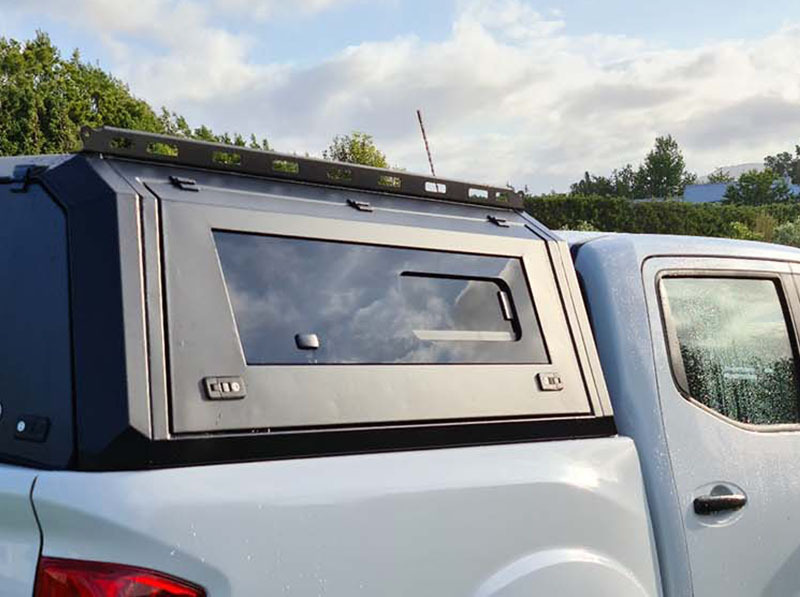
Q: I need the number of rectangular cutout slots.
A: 9